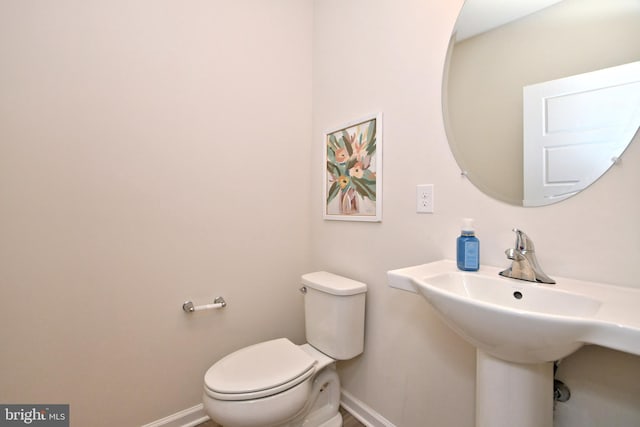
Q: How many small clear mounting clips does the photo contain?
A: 2